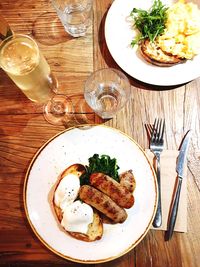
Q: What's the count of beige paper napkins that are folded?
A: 1